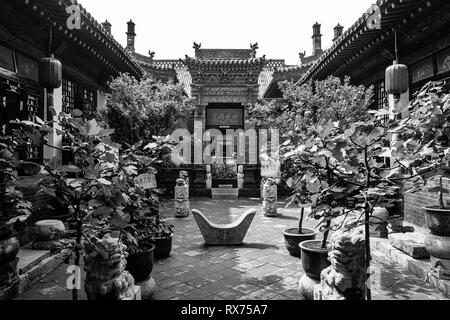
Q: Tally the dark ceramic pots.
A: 5